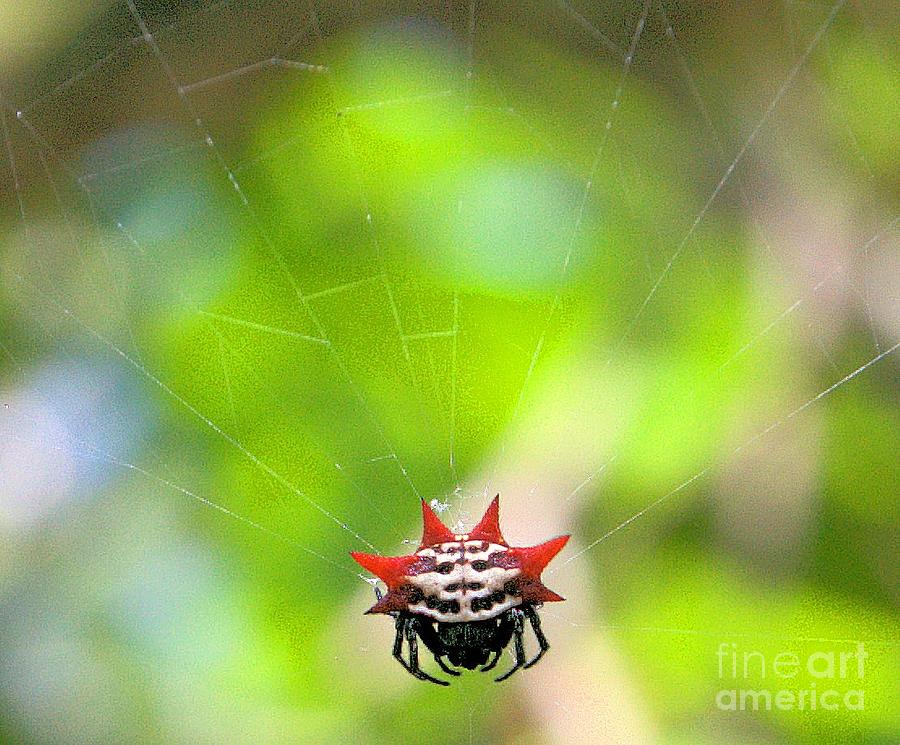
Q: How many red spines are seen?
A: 6